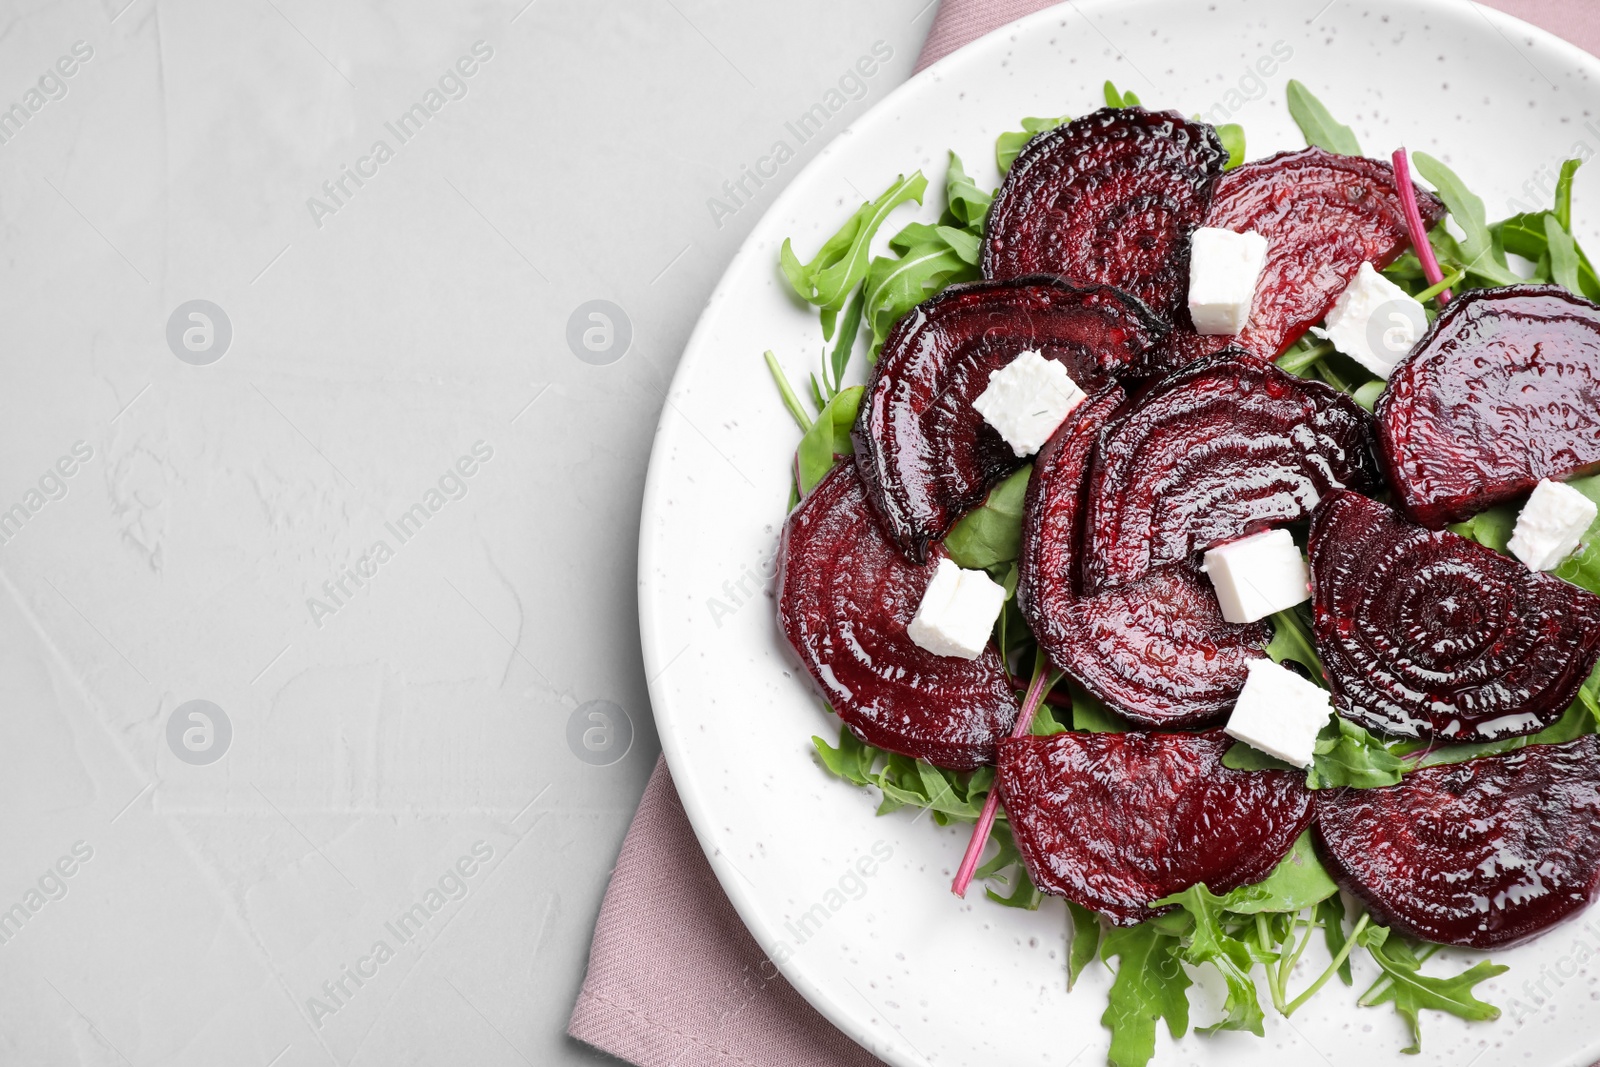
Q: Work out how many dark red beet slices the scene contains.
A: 10